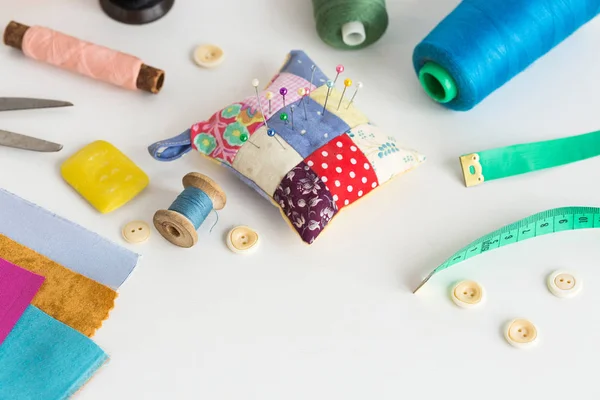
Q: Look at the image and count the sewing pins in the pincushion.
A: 14